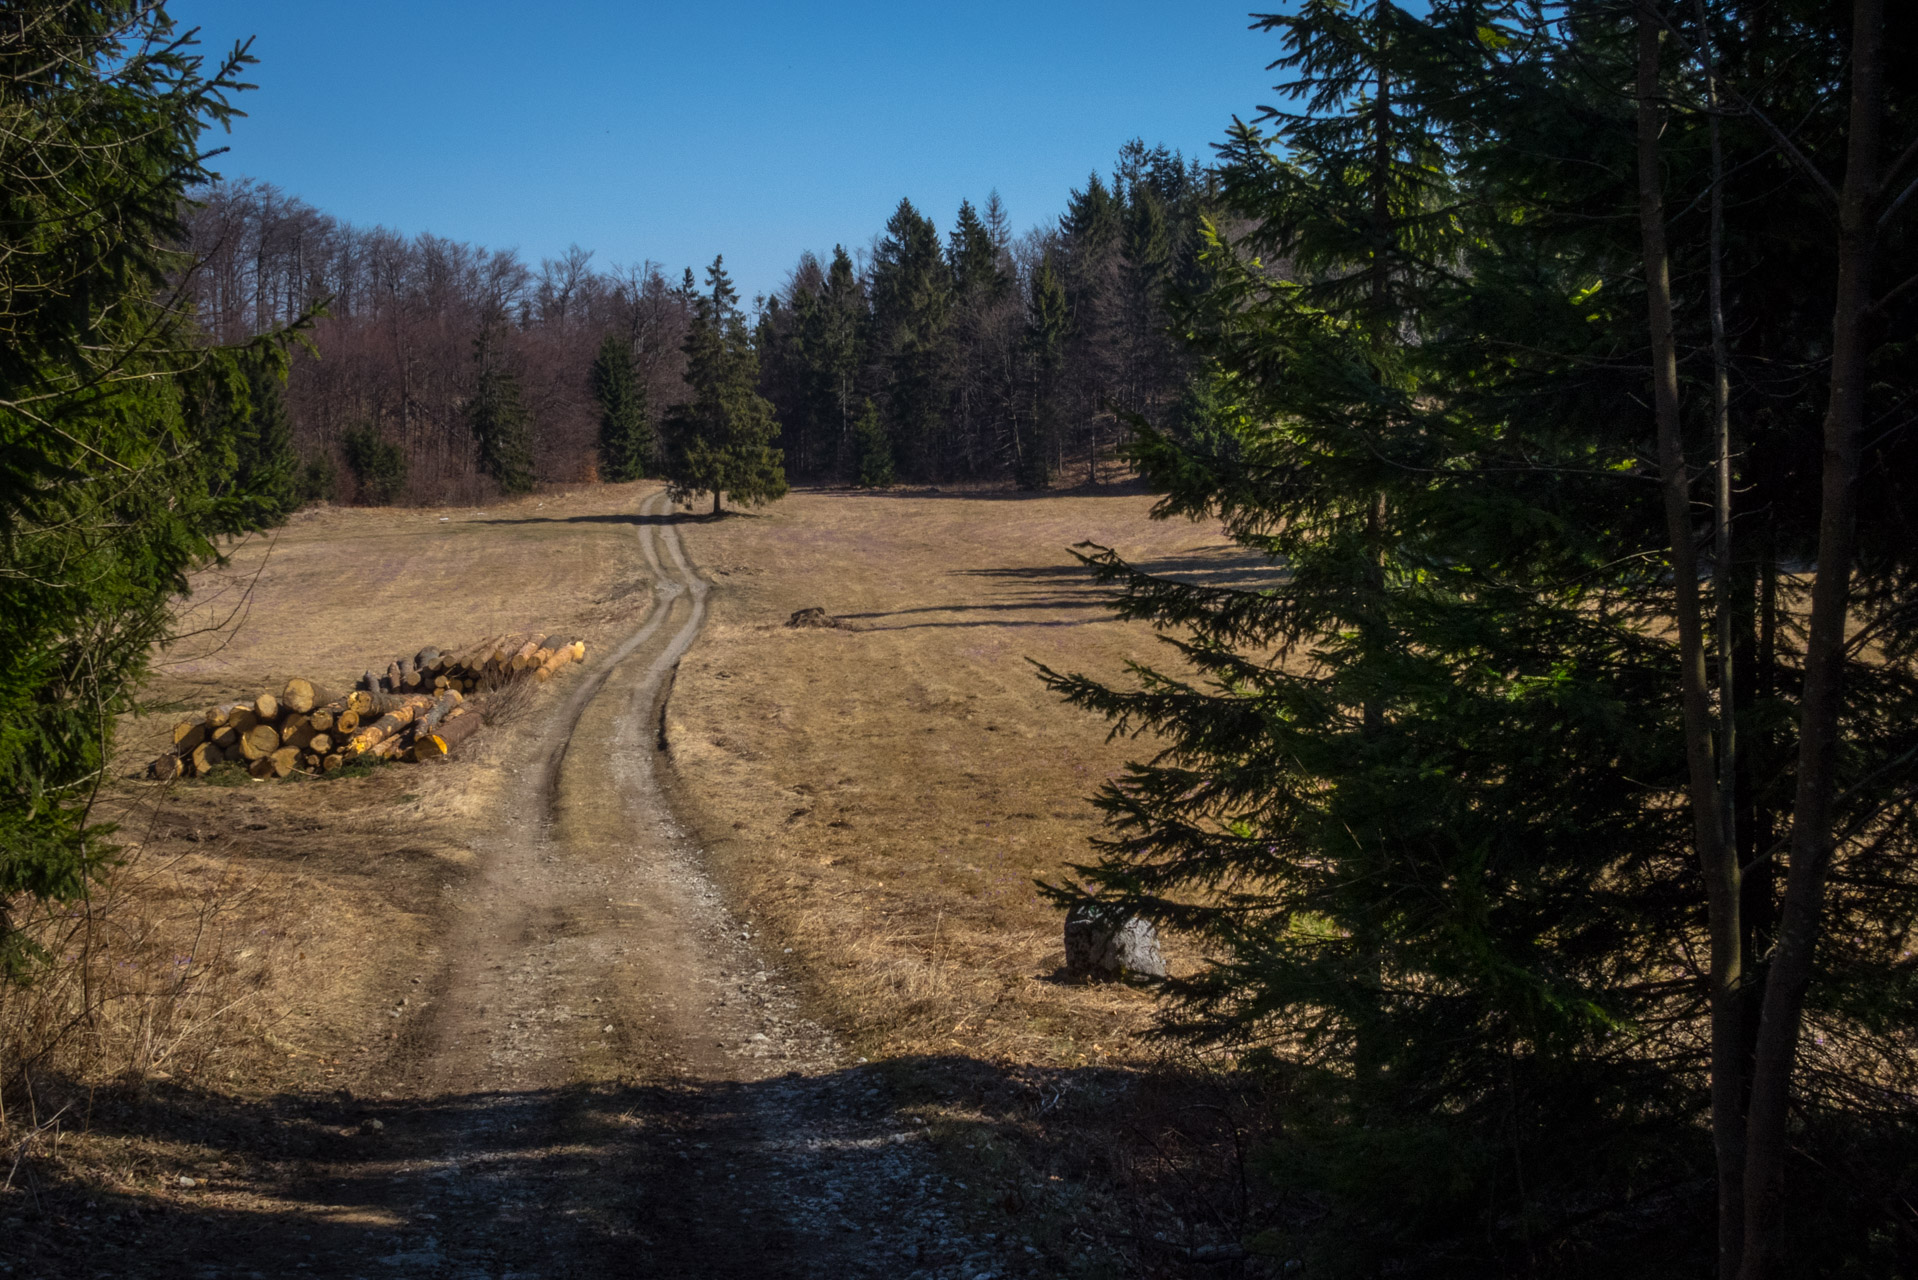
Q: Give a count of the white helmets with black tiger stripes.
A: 0